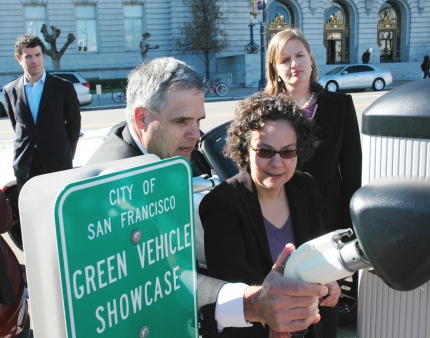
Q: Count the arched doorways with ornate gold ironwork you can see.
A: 3